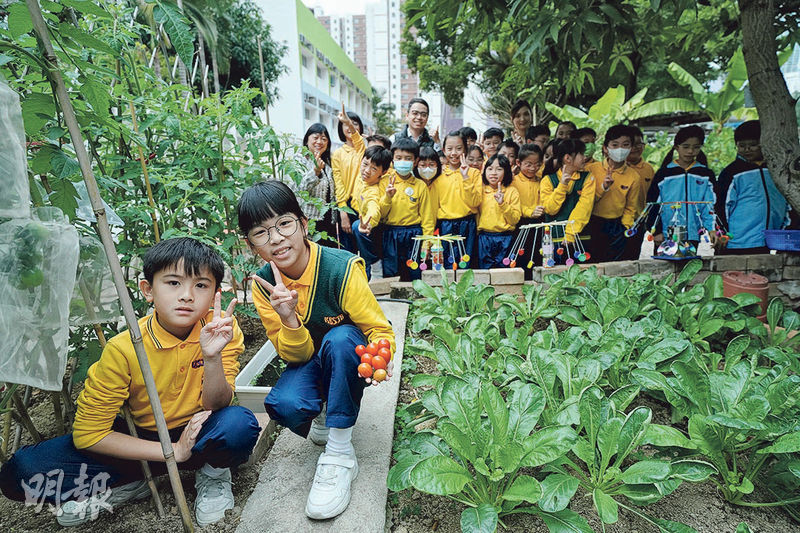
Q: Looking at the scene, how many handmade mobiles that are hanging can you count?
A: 3